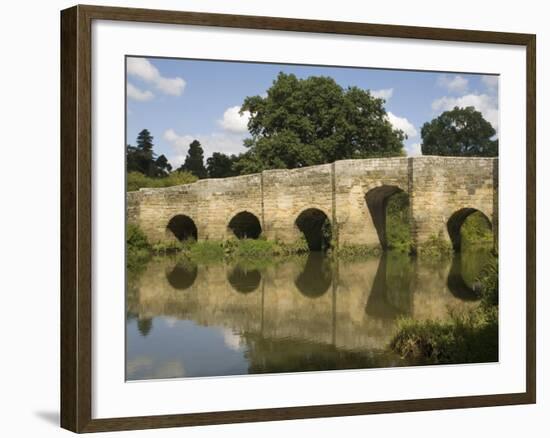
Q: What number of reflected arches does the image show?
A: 5